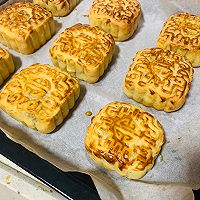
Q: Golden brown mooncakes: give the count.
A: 9